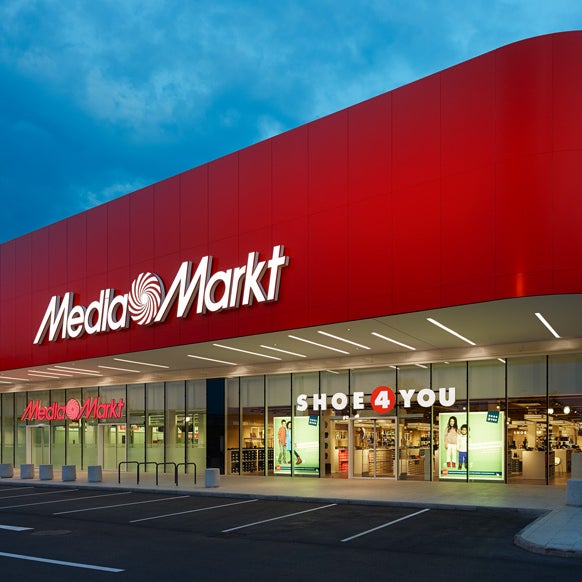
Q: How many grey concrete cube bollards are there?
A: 7